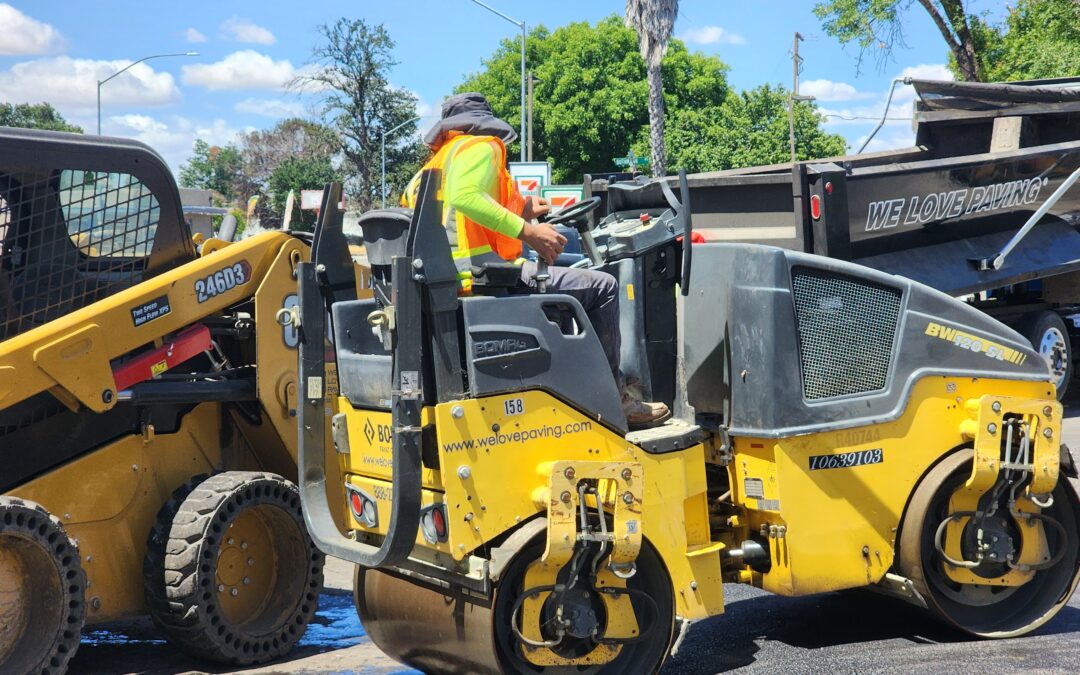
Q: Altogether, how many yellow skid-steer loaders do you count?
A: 1